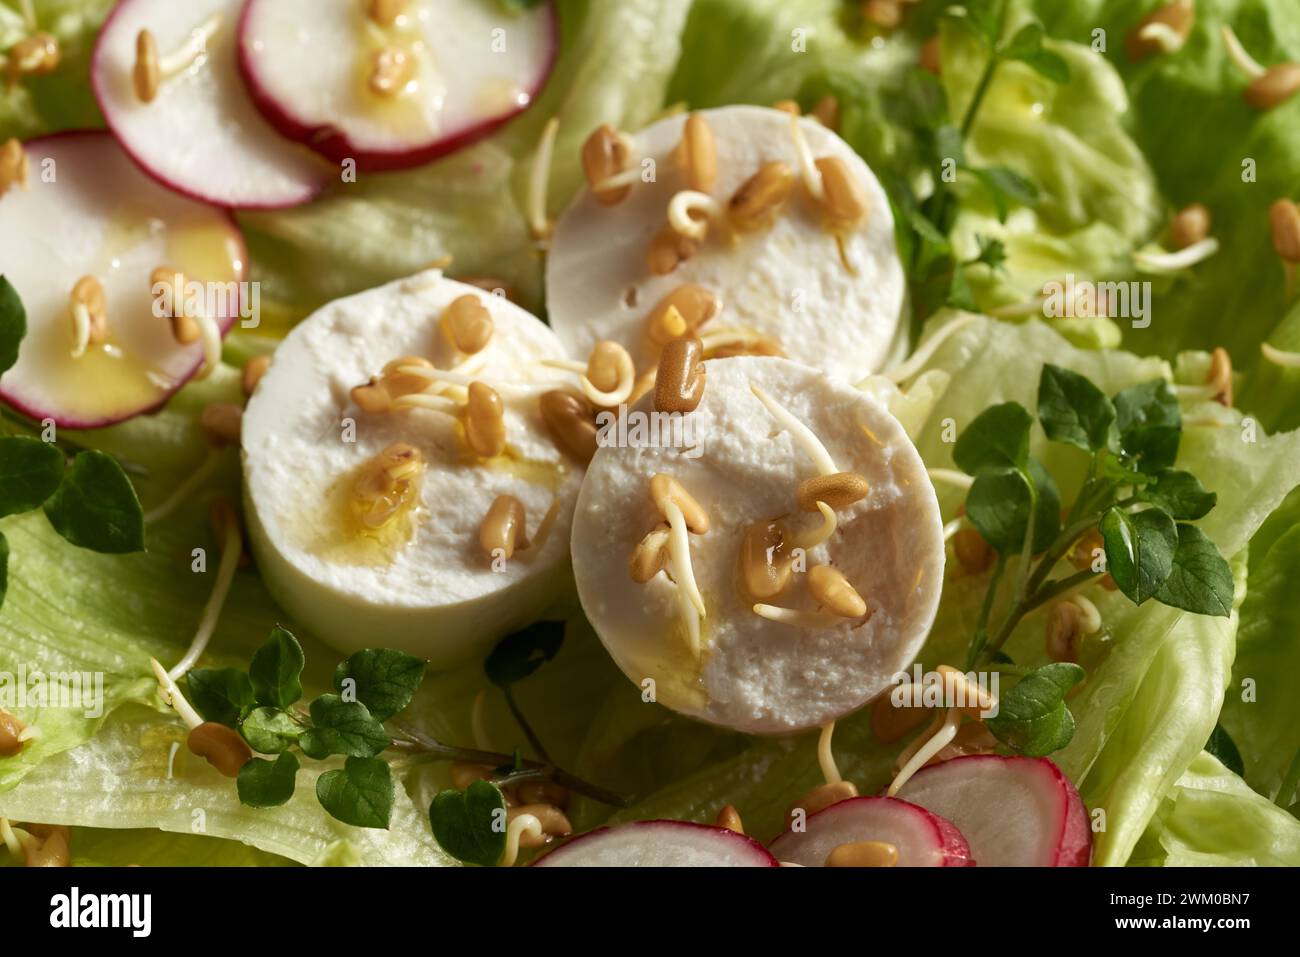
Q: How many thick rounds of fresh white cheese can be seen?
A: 3